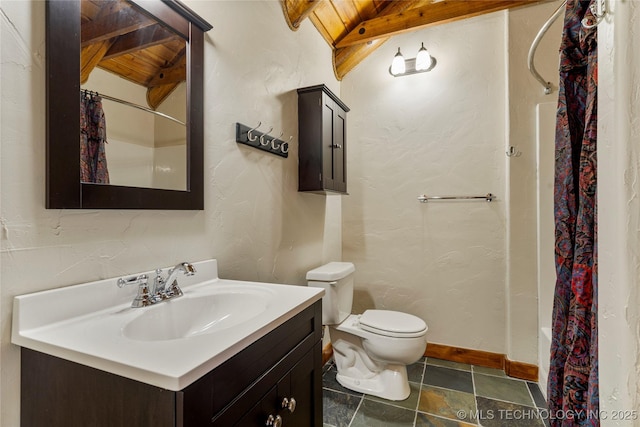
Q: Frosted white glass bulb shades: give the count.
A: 2